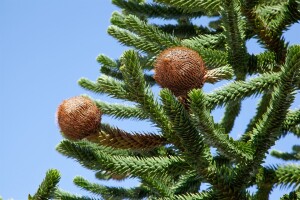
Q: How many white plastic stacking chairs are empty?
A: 0